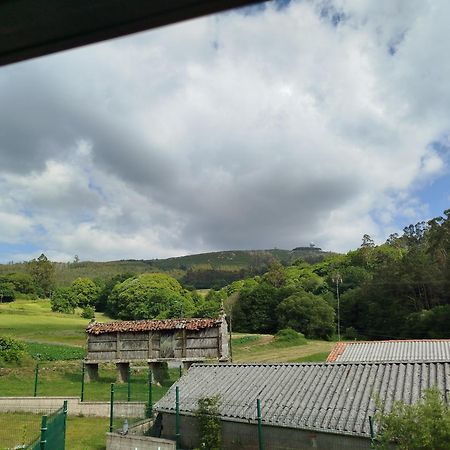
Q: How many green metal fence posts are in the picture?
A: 11